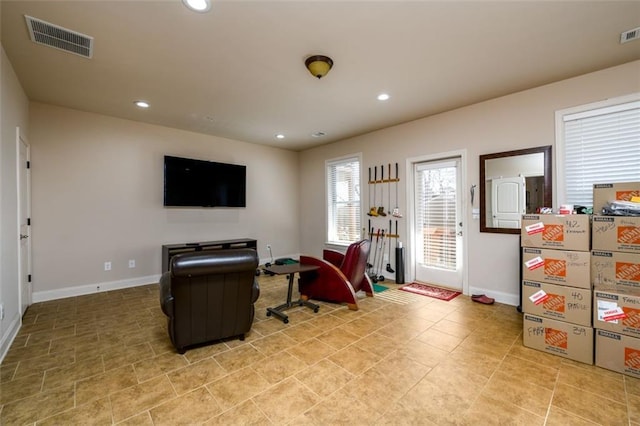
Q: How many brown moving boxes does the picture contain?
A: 9